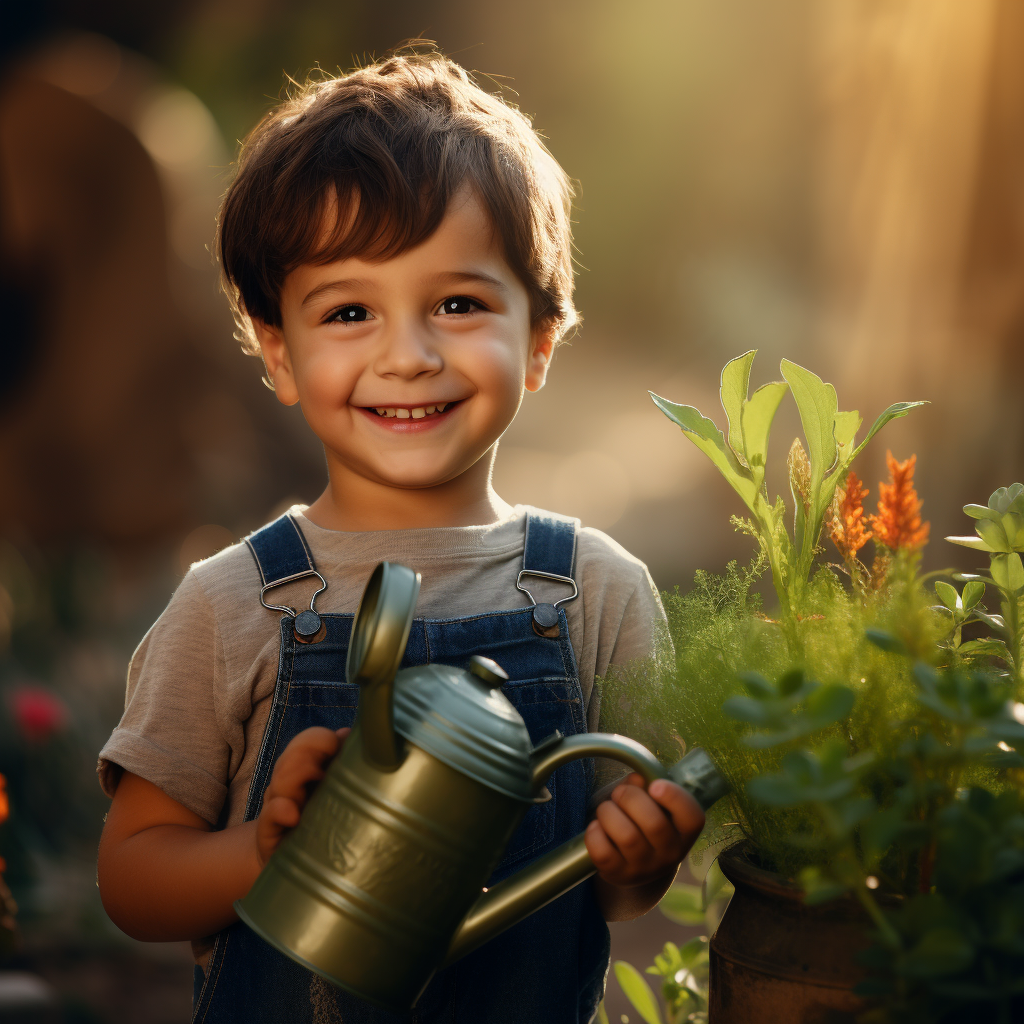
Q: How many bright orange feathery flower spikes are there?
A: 2